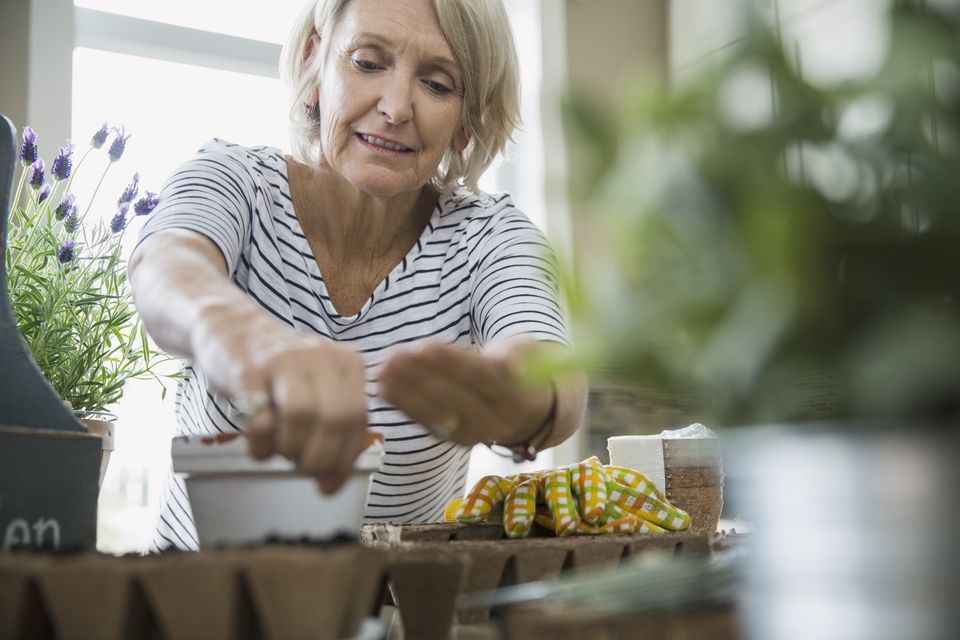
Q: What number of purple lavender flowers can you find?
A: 12